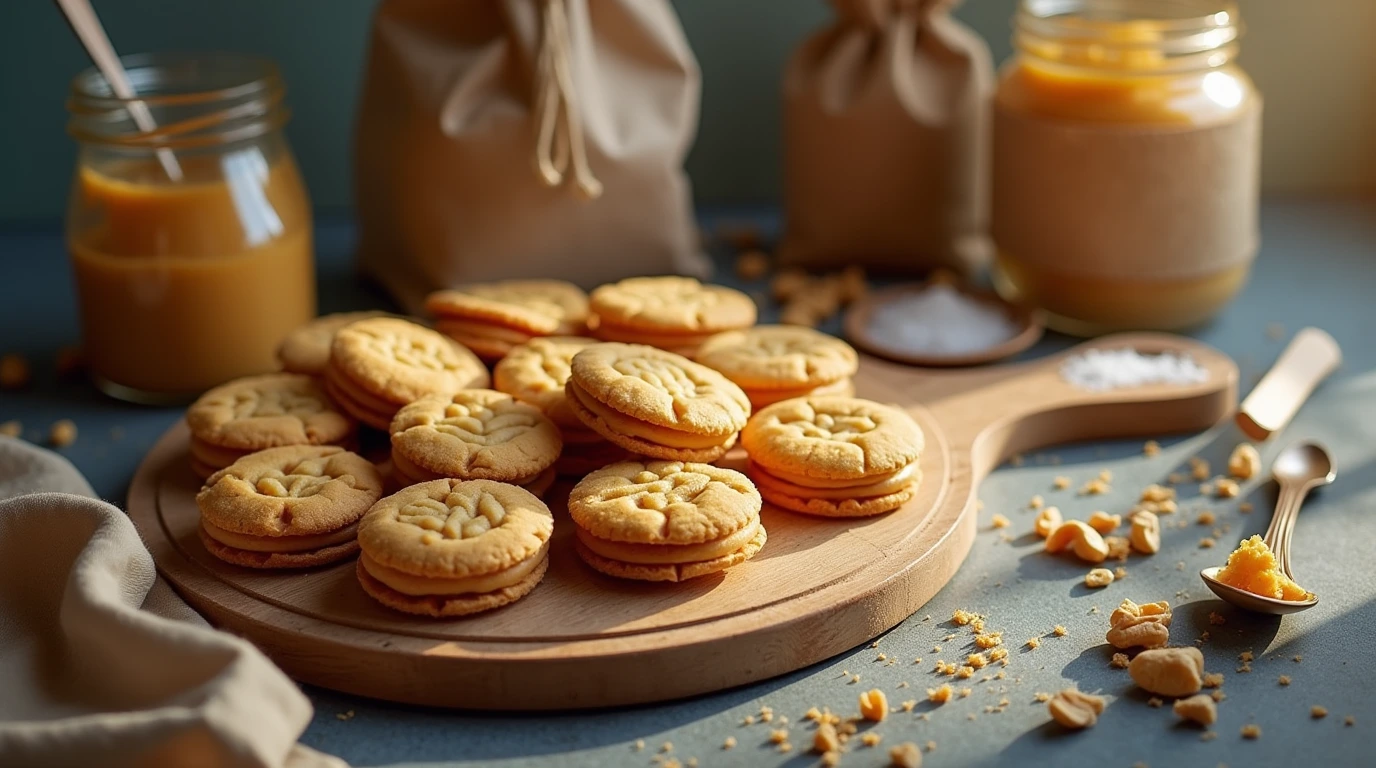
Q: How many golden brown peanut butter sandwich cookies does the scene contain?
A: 13